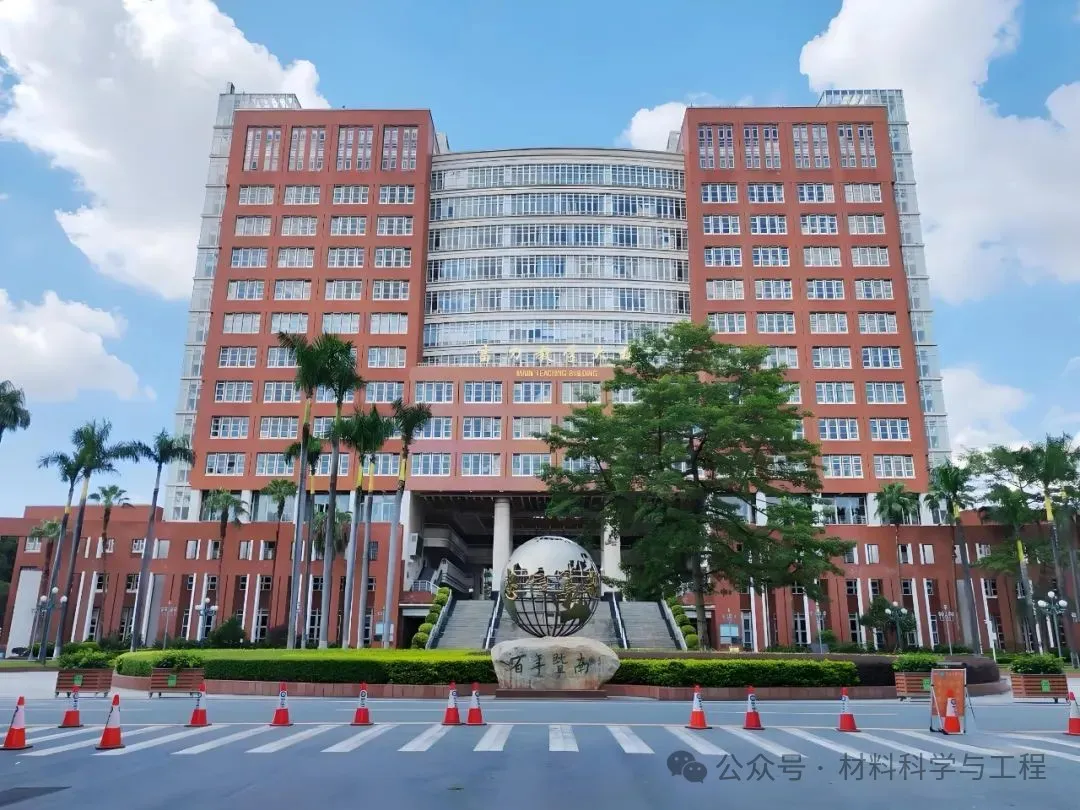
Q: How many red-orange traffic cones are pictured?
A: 13